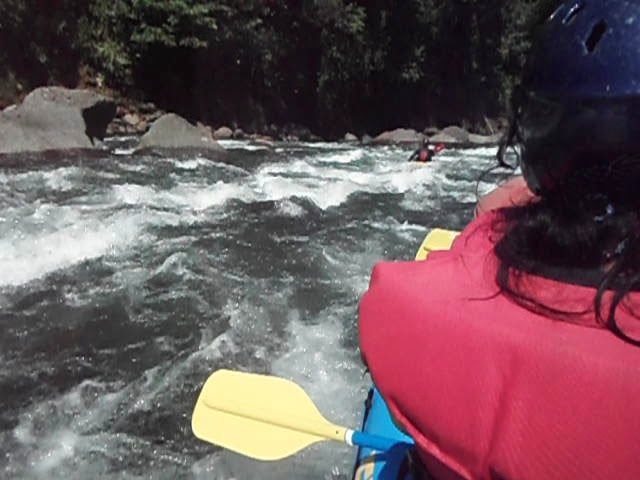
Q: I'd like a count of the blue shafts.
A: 1